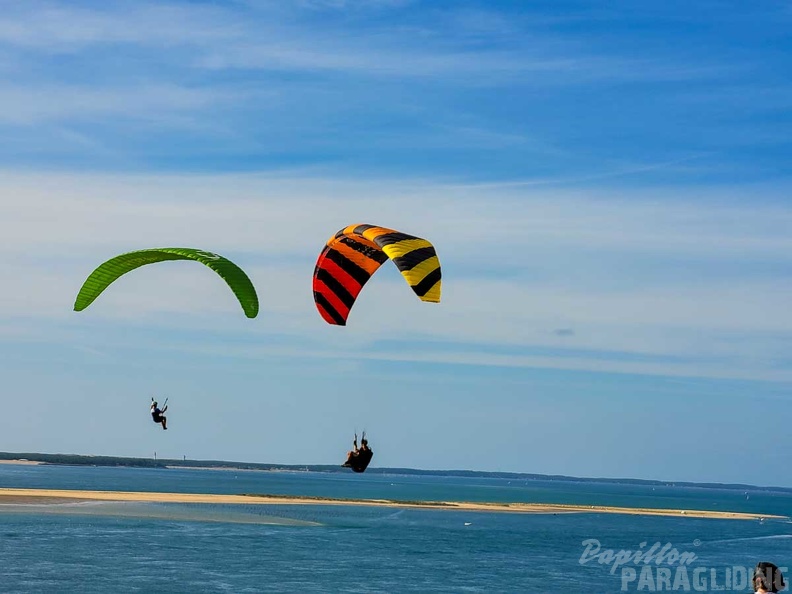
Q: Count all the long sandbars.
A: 1